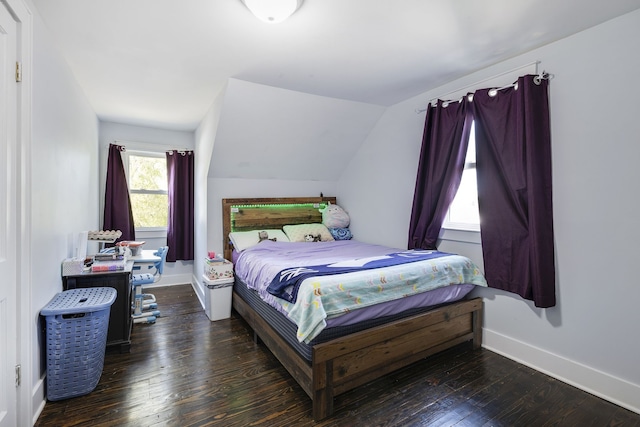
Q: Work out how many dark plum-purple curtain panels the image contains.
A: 4